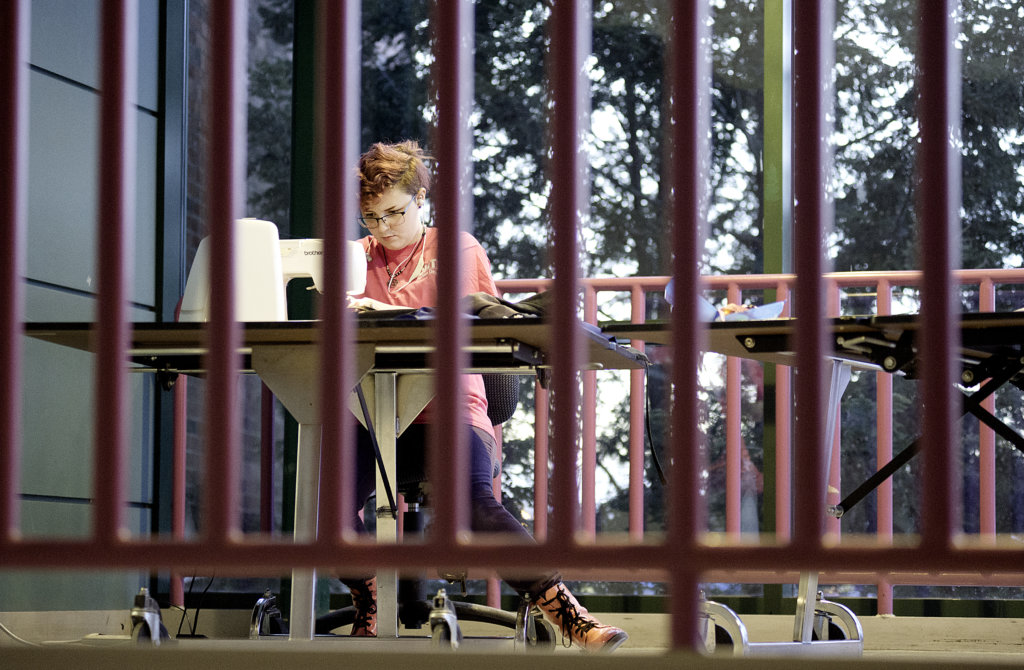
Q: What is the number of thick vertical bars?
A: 9